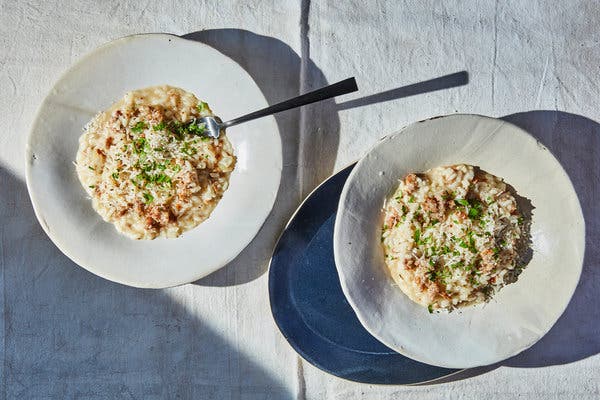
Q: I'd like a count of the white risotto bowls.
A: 2